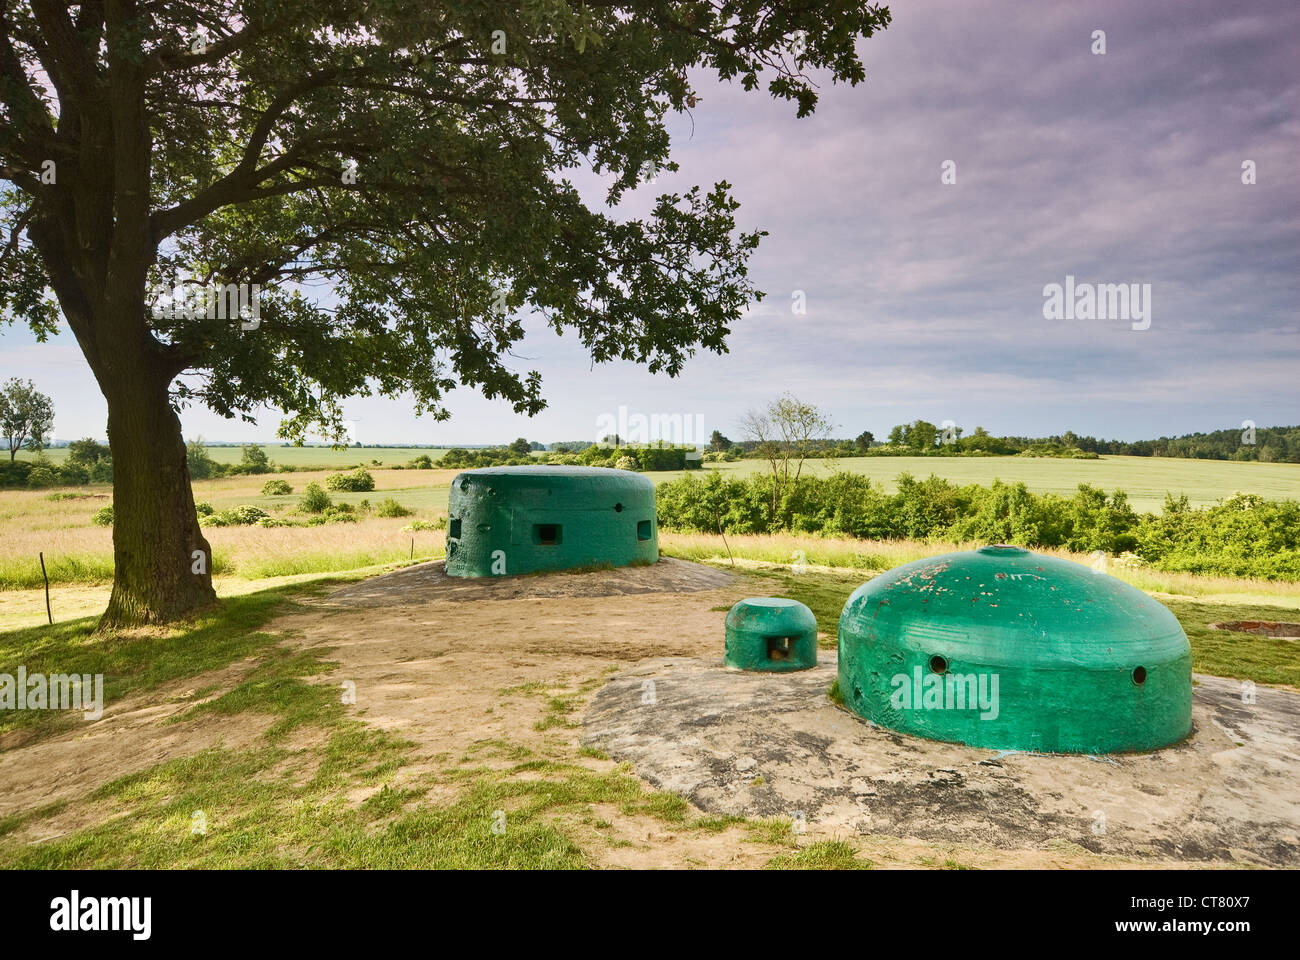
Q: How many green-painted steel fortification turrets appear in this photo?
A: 3